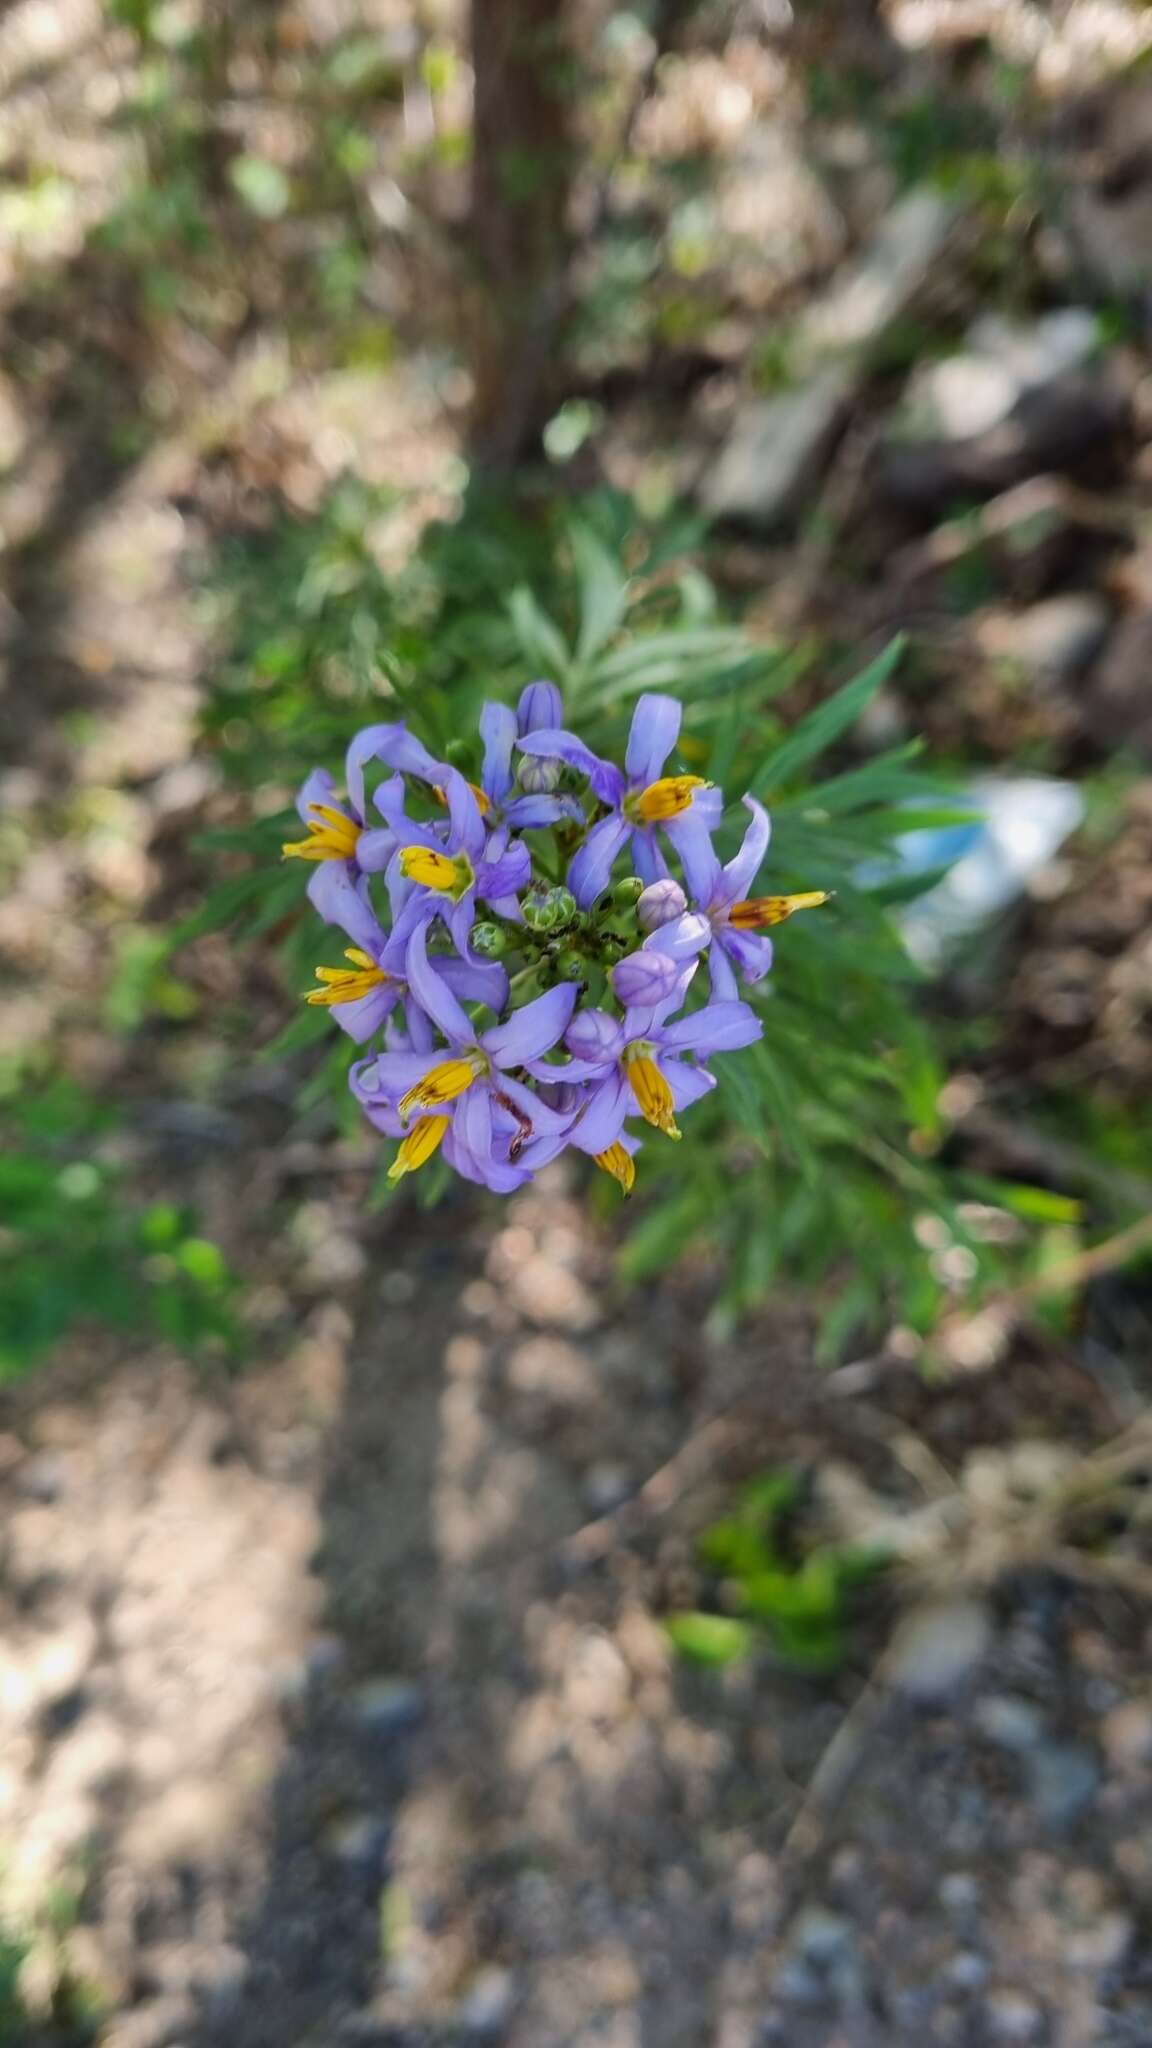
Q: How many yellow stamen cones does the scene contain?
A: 10